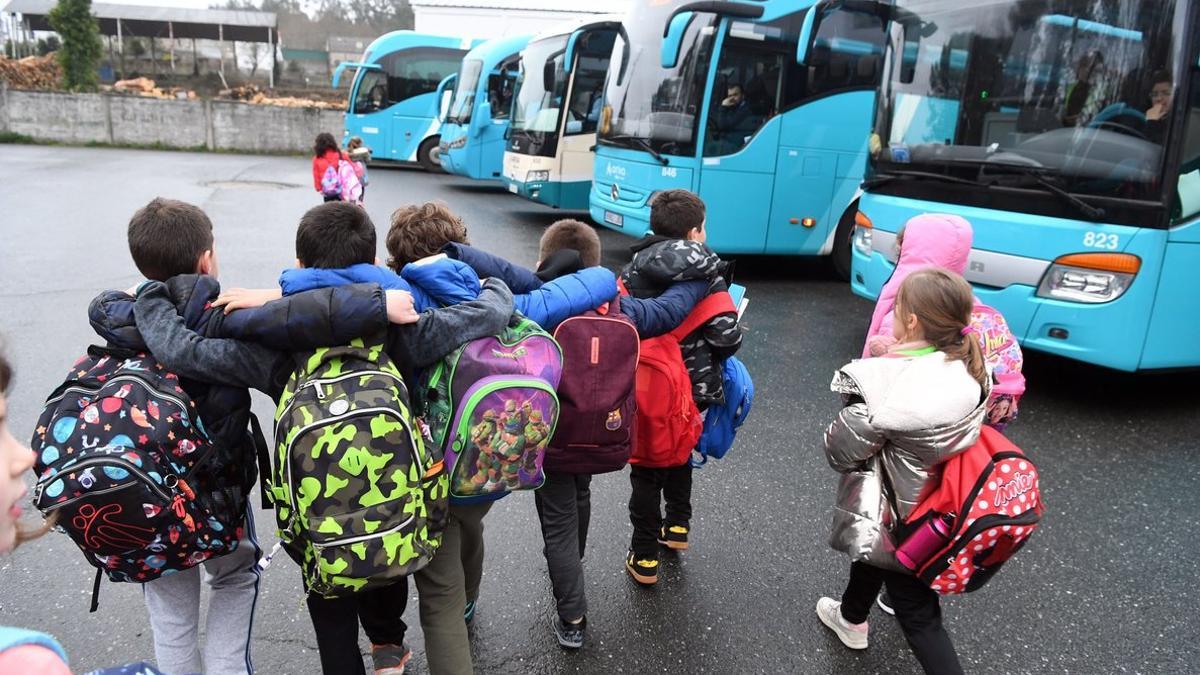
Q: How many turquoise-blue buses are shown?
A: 4